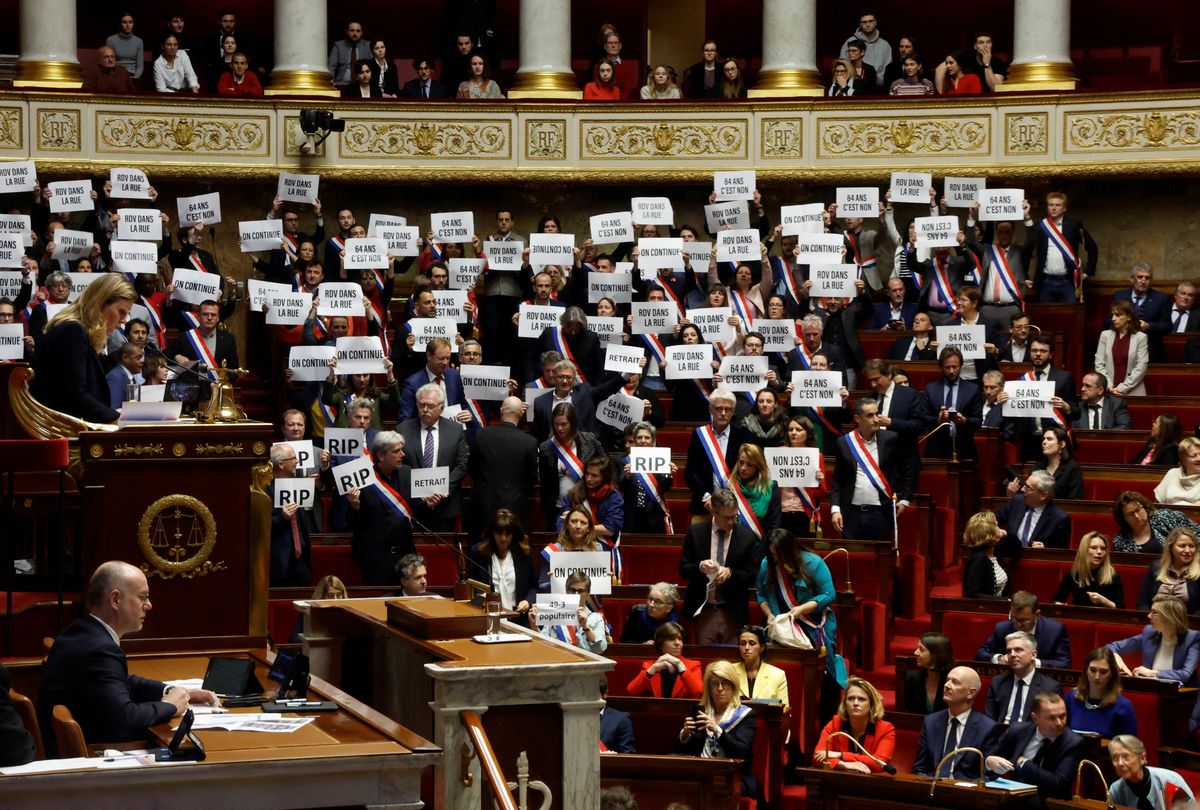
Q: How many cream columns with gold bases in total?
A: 5